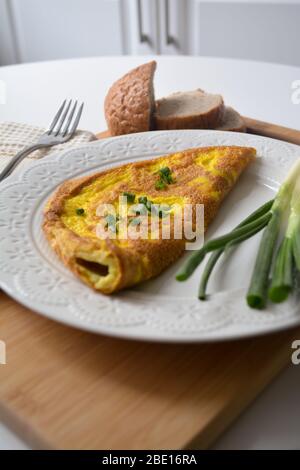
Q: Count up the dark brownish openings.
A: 1